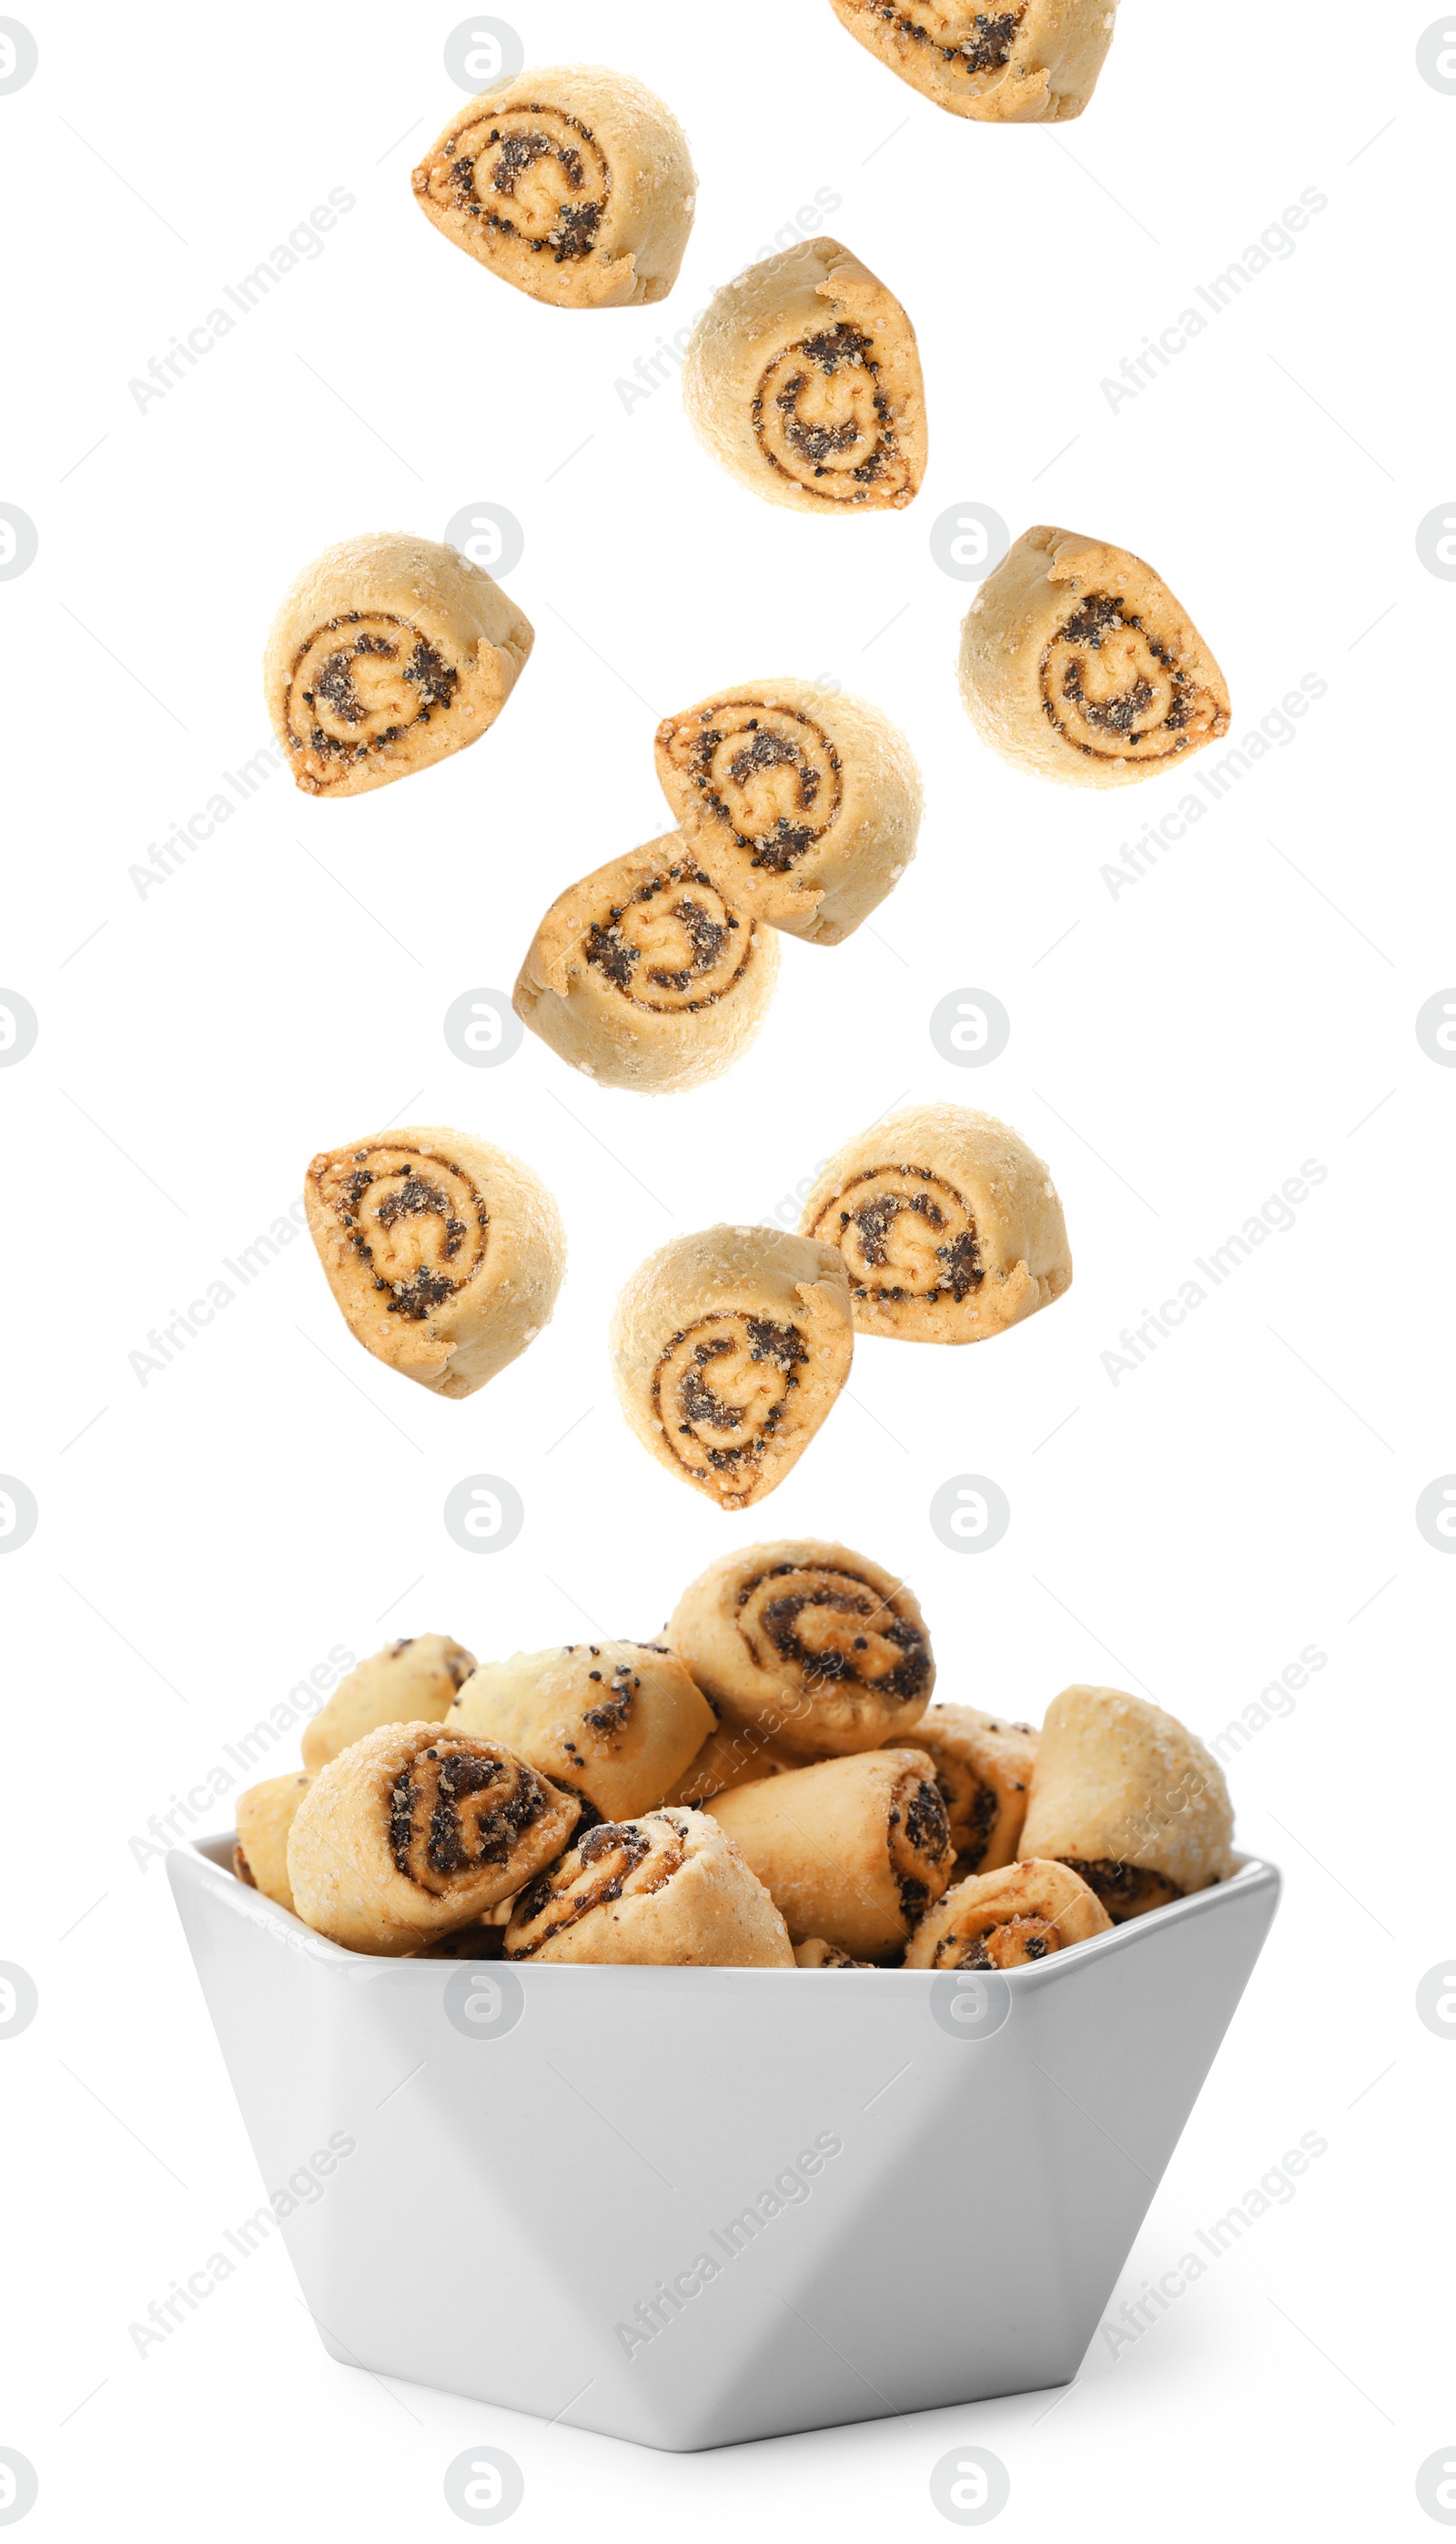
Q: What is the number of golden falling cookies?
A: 10